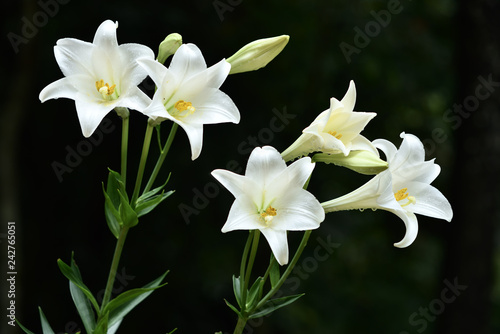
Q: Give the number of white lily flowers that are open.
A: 5